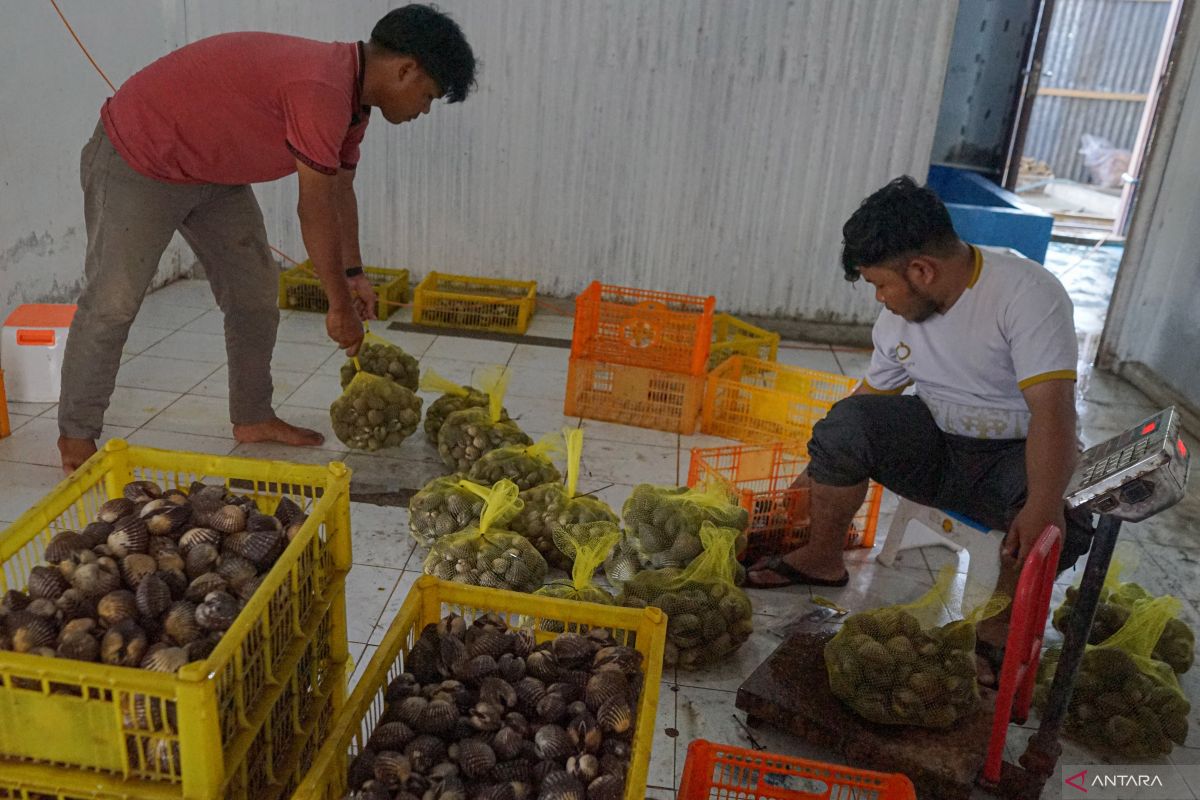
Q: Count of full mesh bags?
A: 14